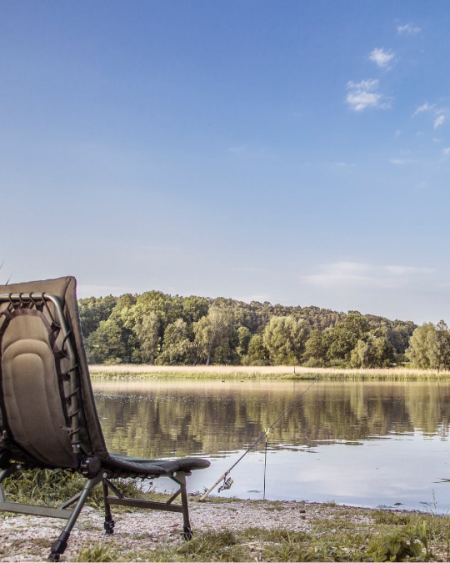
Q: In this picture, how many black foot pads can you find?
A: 3